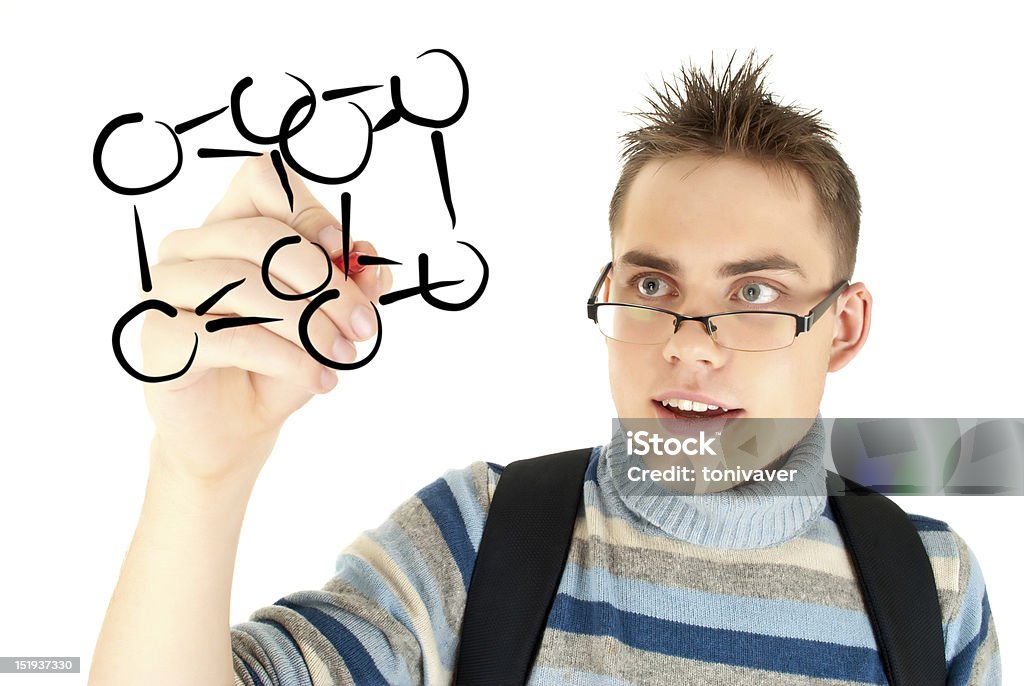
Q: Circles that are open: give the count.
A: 8